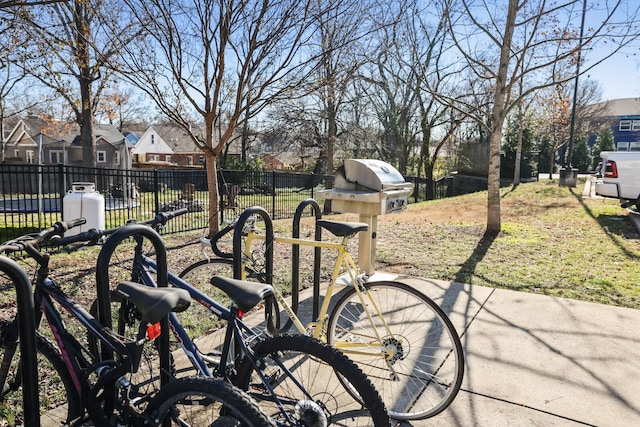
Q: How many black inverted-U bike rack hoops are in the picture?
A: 4